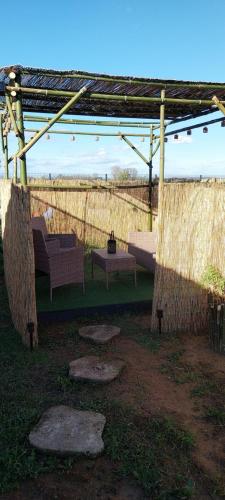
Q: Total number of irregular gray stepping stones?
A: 3